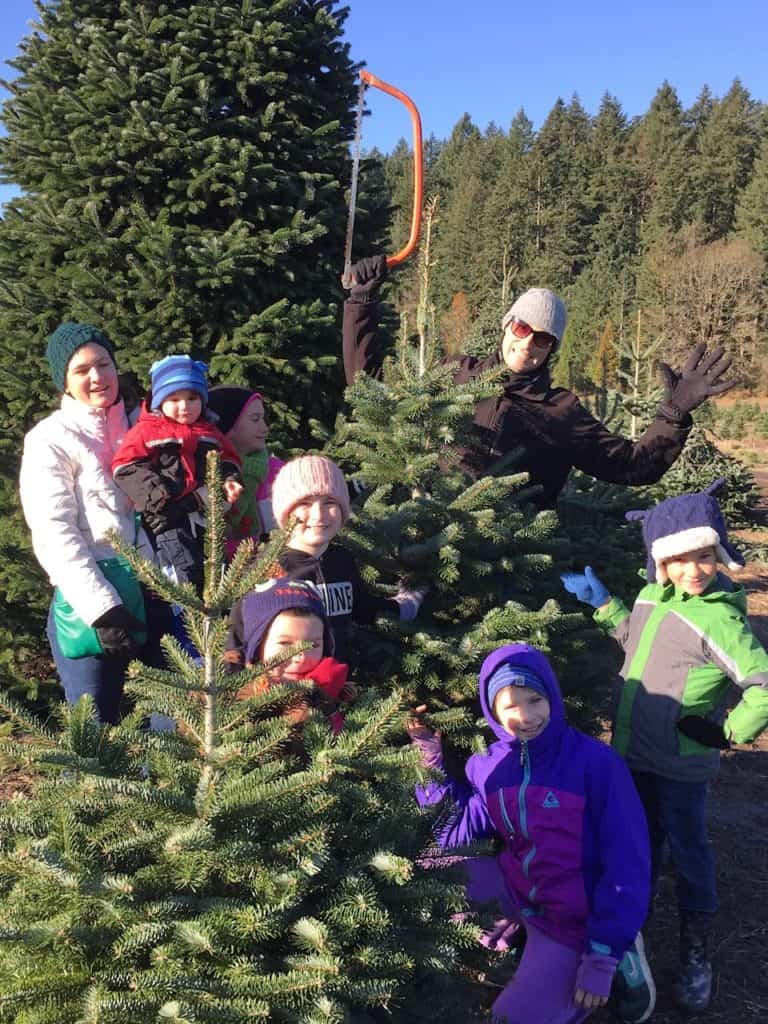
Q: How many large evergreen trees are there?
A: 1